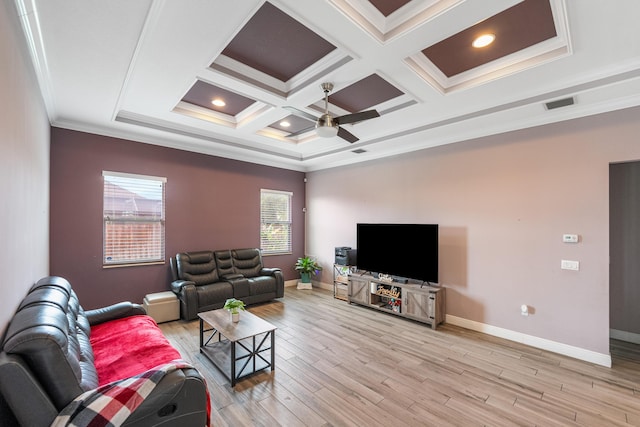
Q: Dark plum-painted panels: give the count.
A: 6